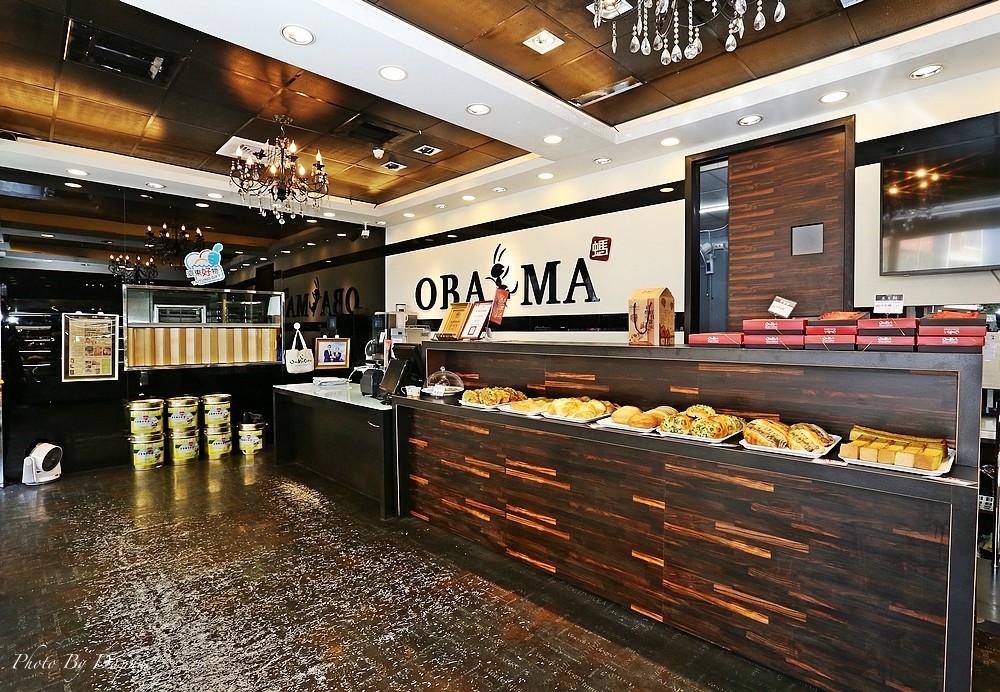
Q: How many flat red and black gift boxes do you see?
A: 9